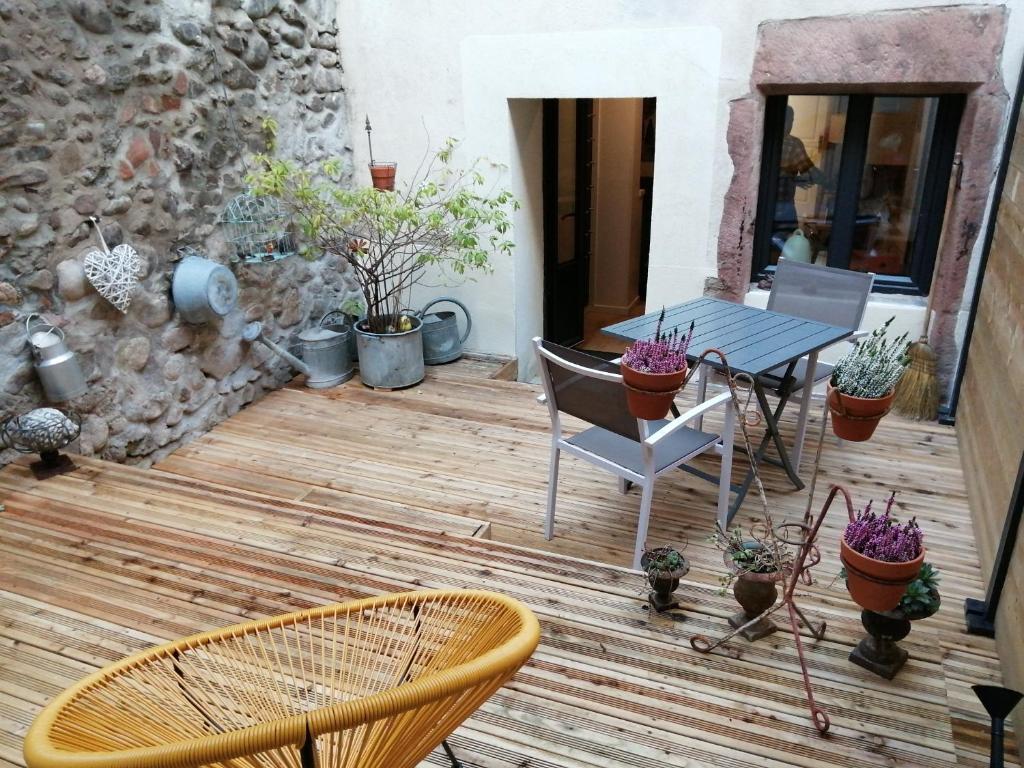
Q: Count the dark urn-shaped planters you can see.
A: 3